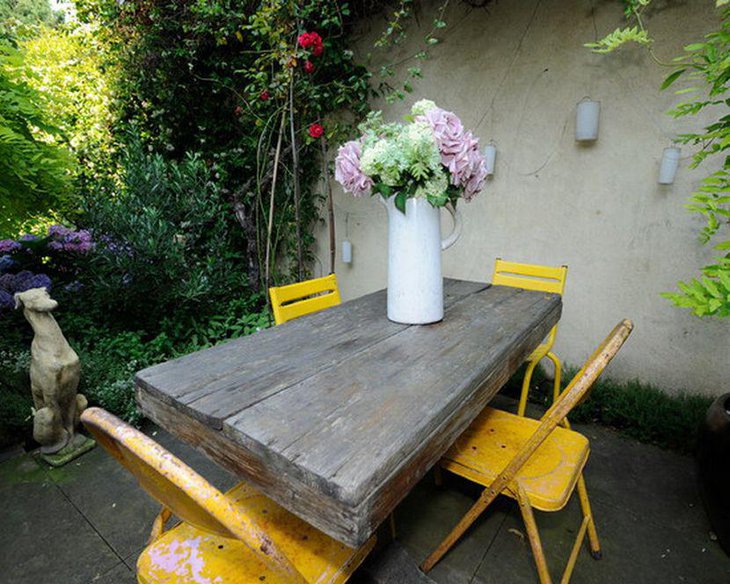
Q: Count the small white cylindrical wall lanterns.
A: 4